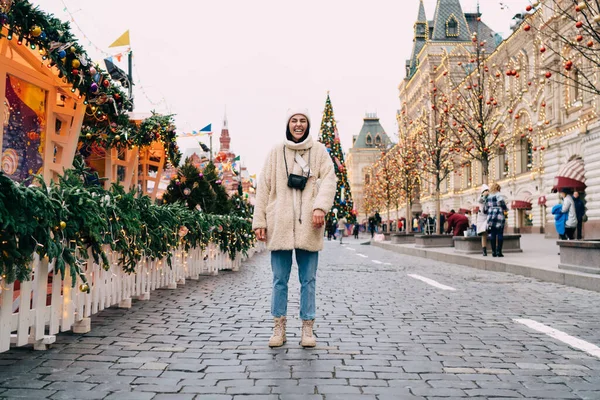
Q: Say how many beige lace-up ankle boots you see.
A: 2